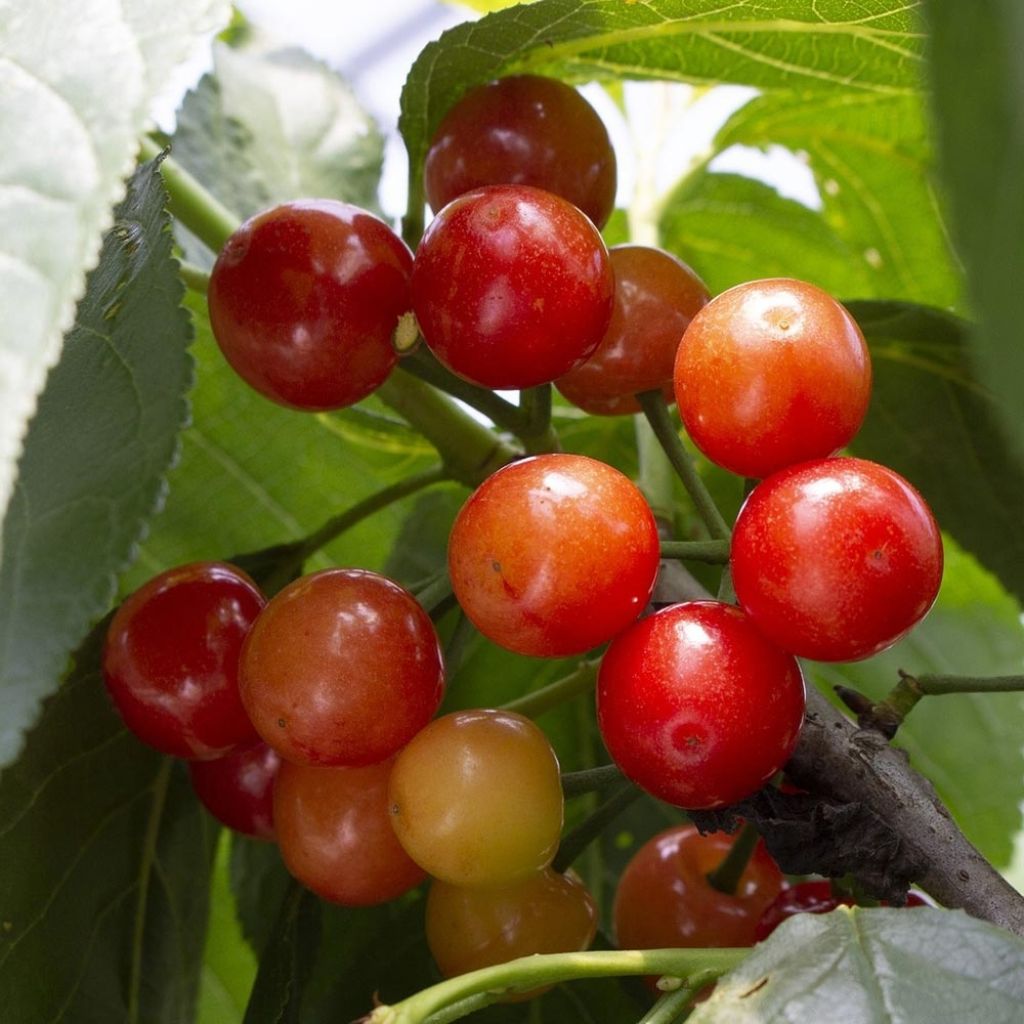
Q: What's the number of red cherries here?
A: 14